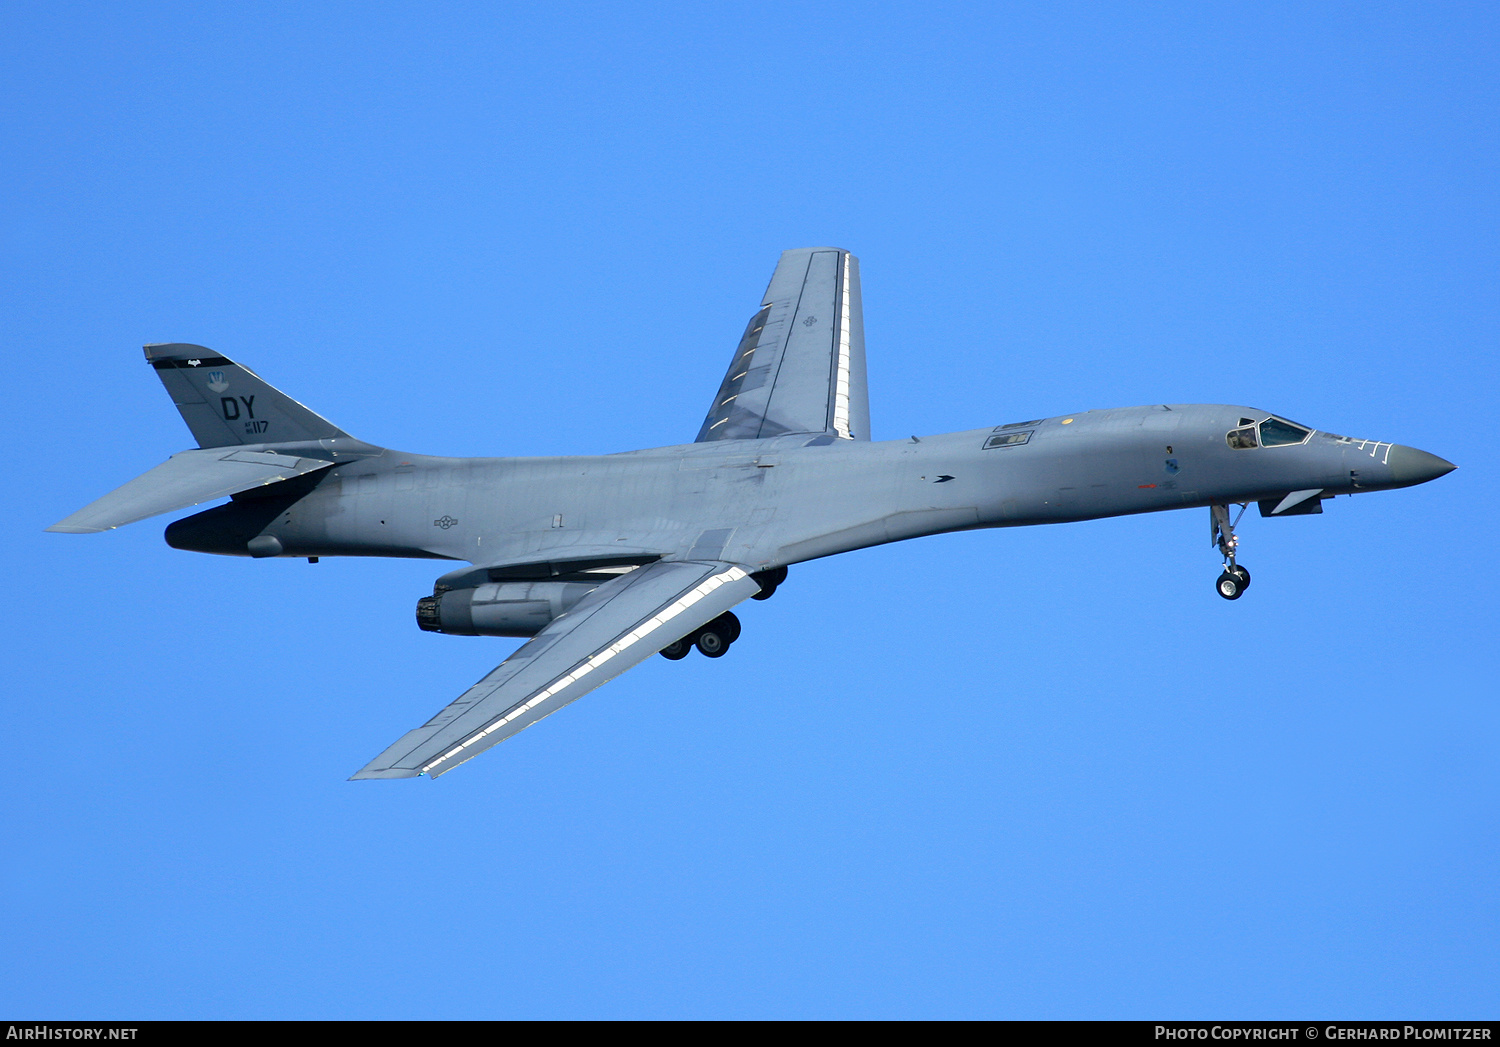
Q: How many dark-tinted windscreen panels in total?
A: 3